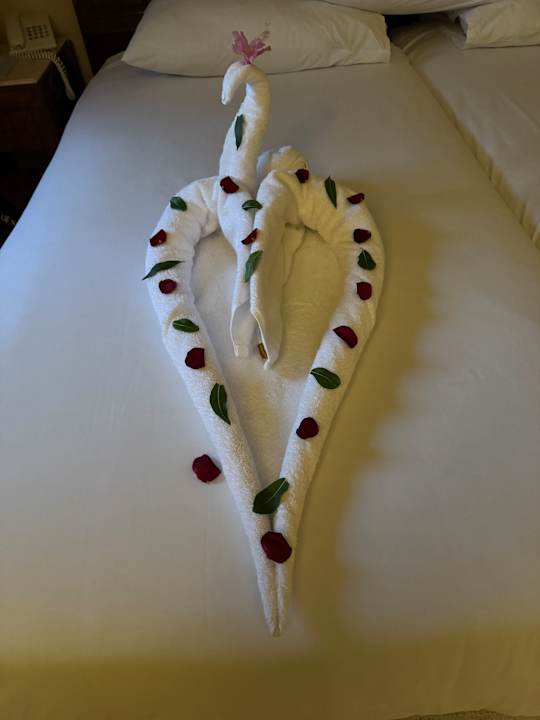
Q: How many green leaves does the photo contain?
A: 11